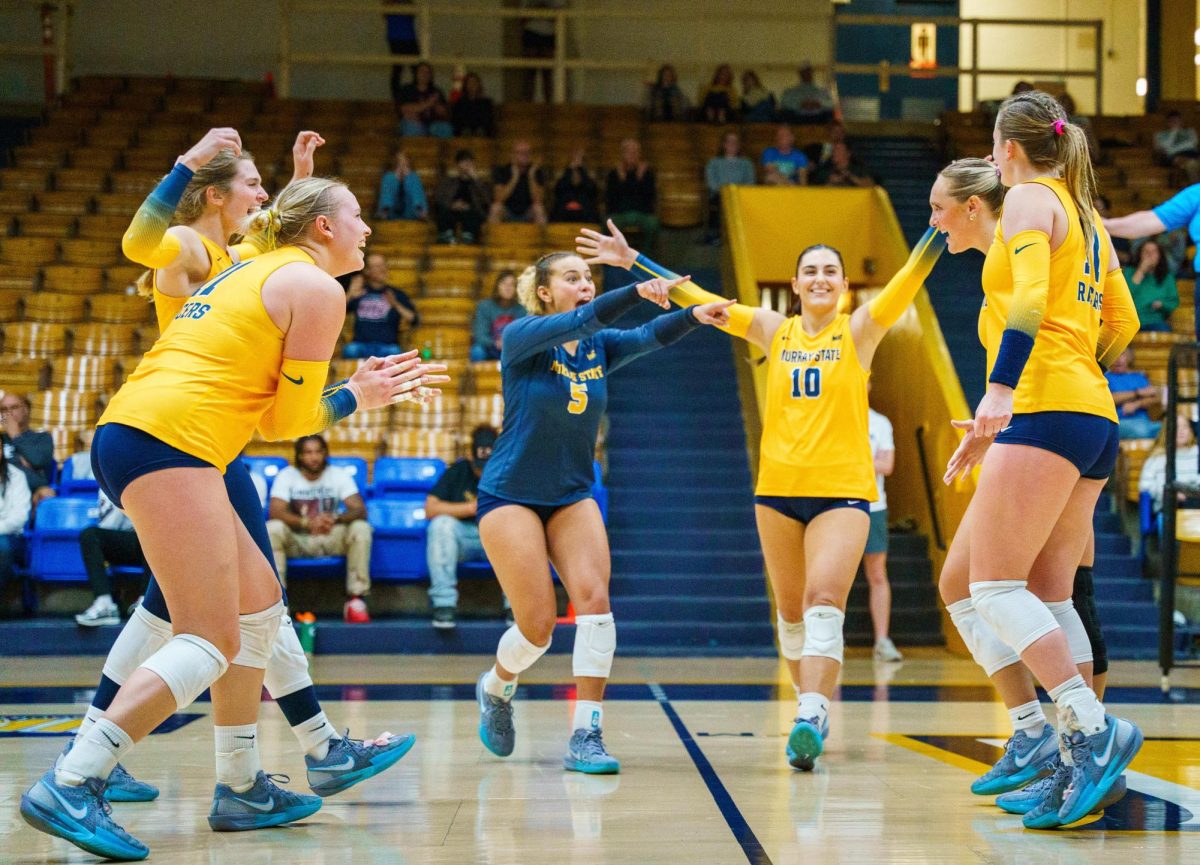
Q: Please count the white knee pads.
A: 11